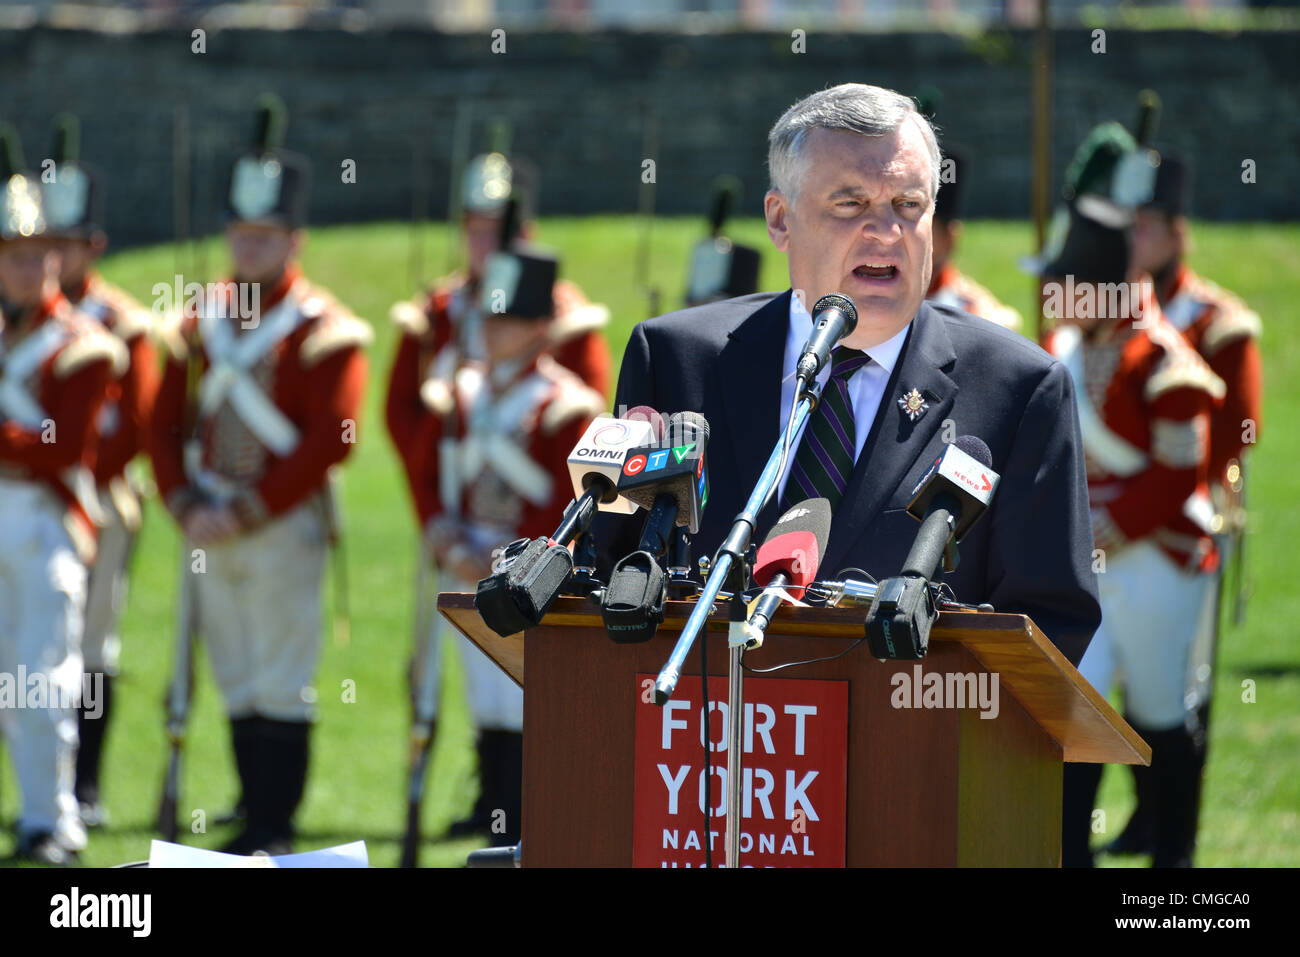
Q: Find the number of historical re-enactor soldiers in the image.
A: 9